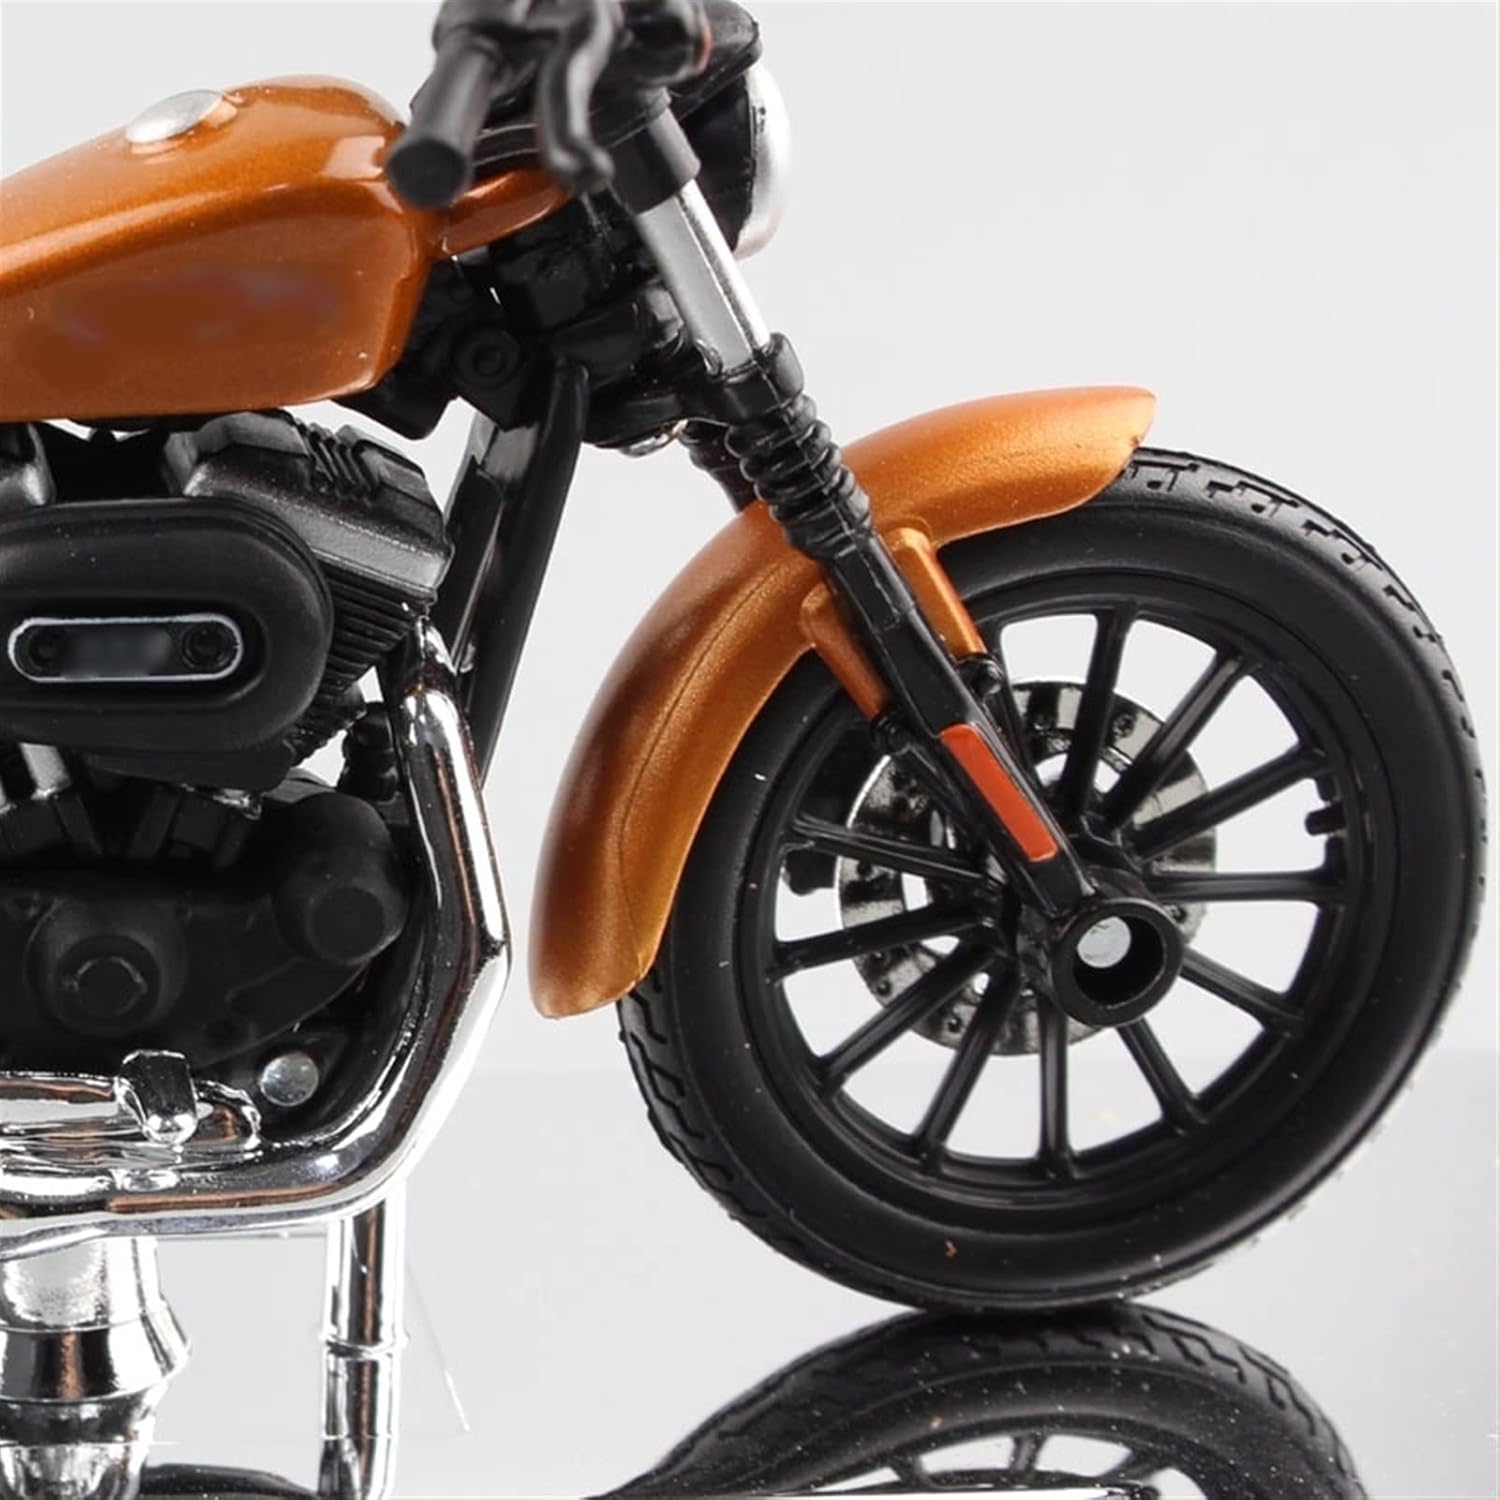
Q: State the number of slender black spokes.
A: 13